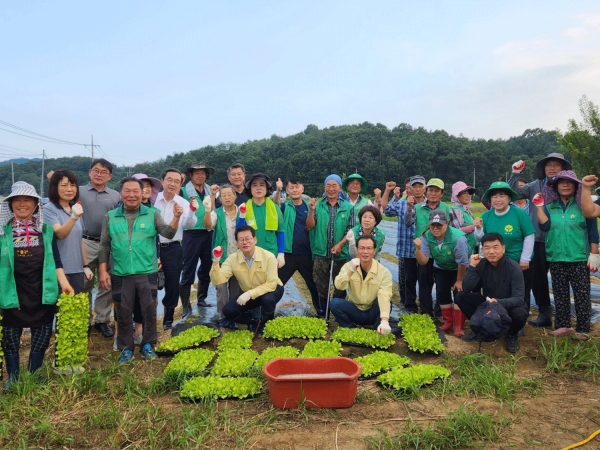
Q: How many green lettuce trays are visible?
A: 13